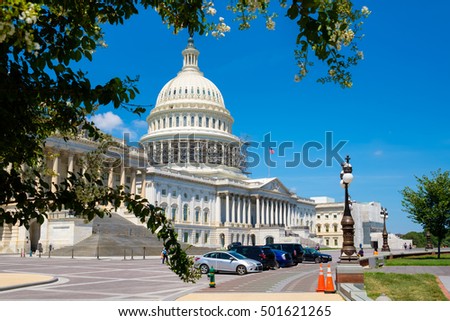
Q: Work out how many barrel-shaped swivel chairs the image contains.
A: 0